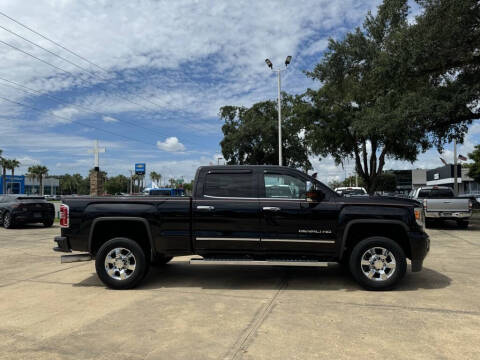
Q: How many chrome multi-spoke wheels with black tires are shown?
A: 2